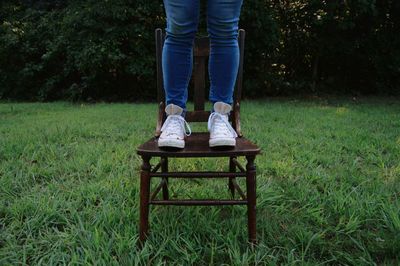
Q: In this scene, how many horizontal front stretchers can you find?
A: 2